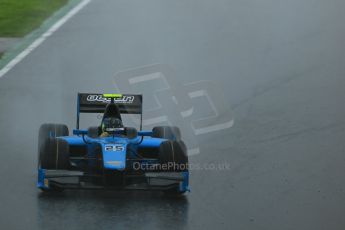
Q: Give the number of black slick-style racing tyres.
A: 4